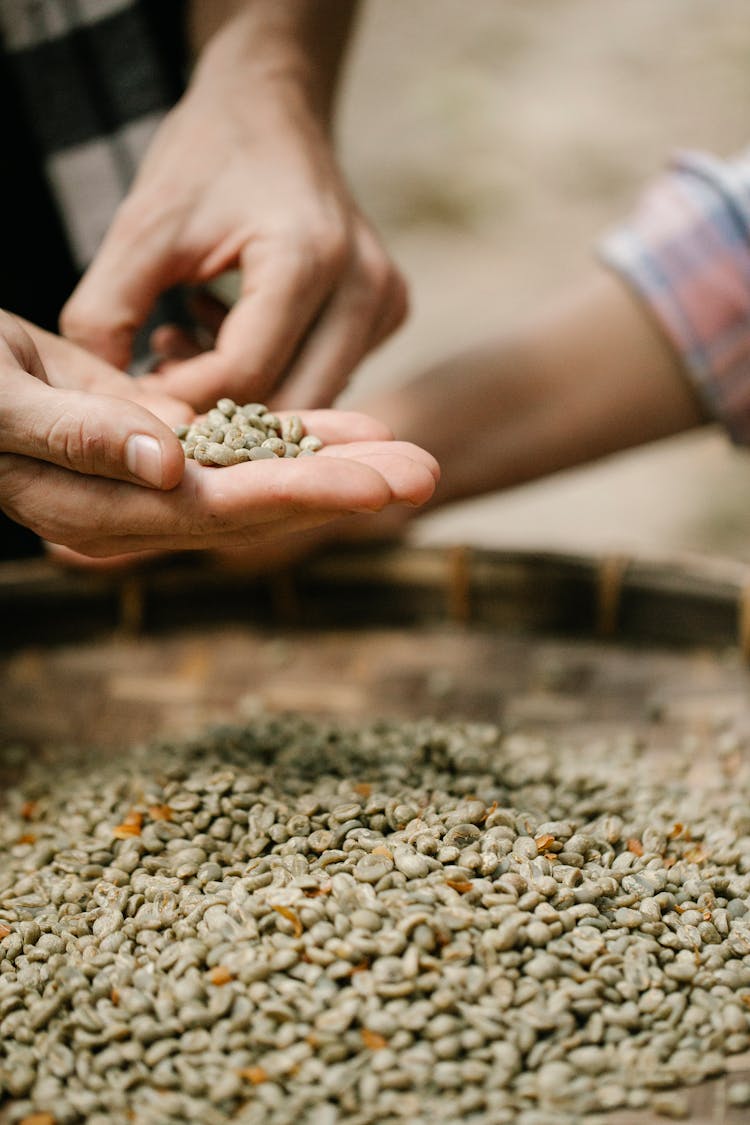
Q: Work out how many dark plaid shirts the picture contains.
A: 1